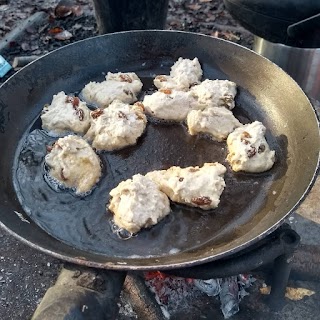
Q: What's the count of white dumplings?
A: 11